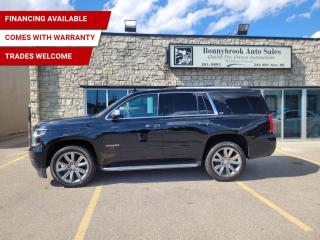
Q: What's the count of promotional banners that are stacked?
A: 3